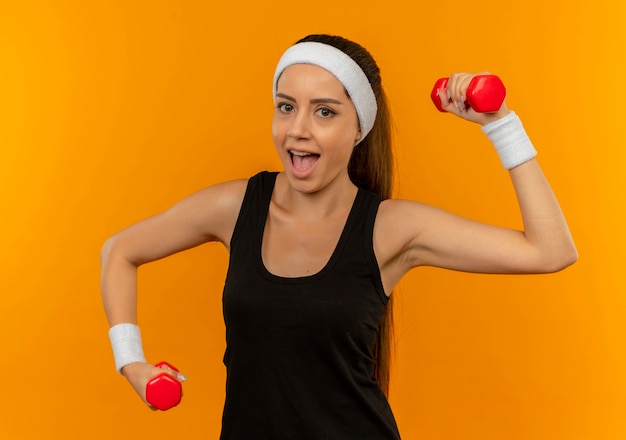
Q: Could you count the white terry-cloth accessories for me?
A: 3